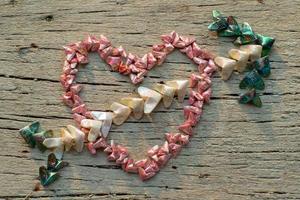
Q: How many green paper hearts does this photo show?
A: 11